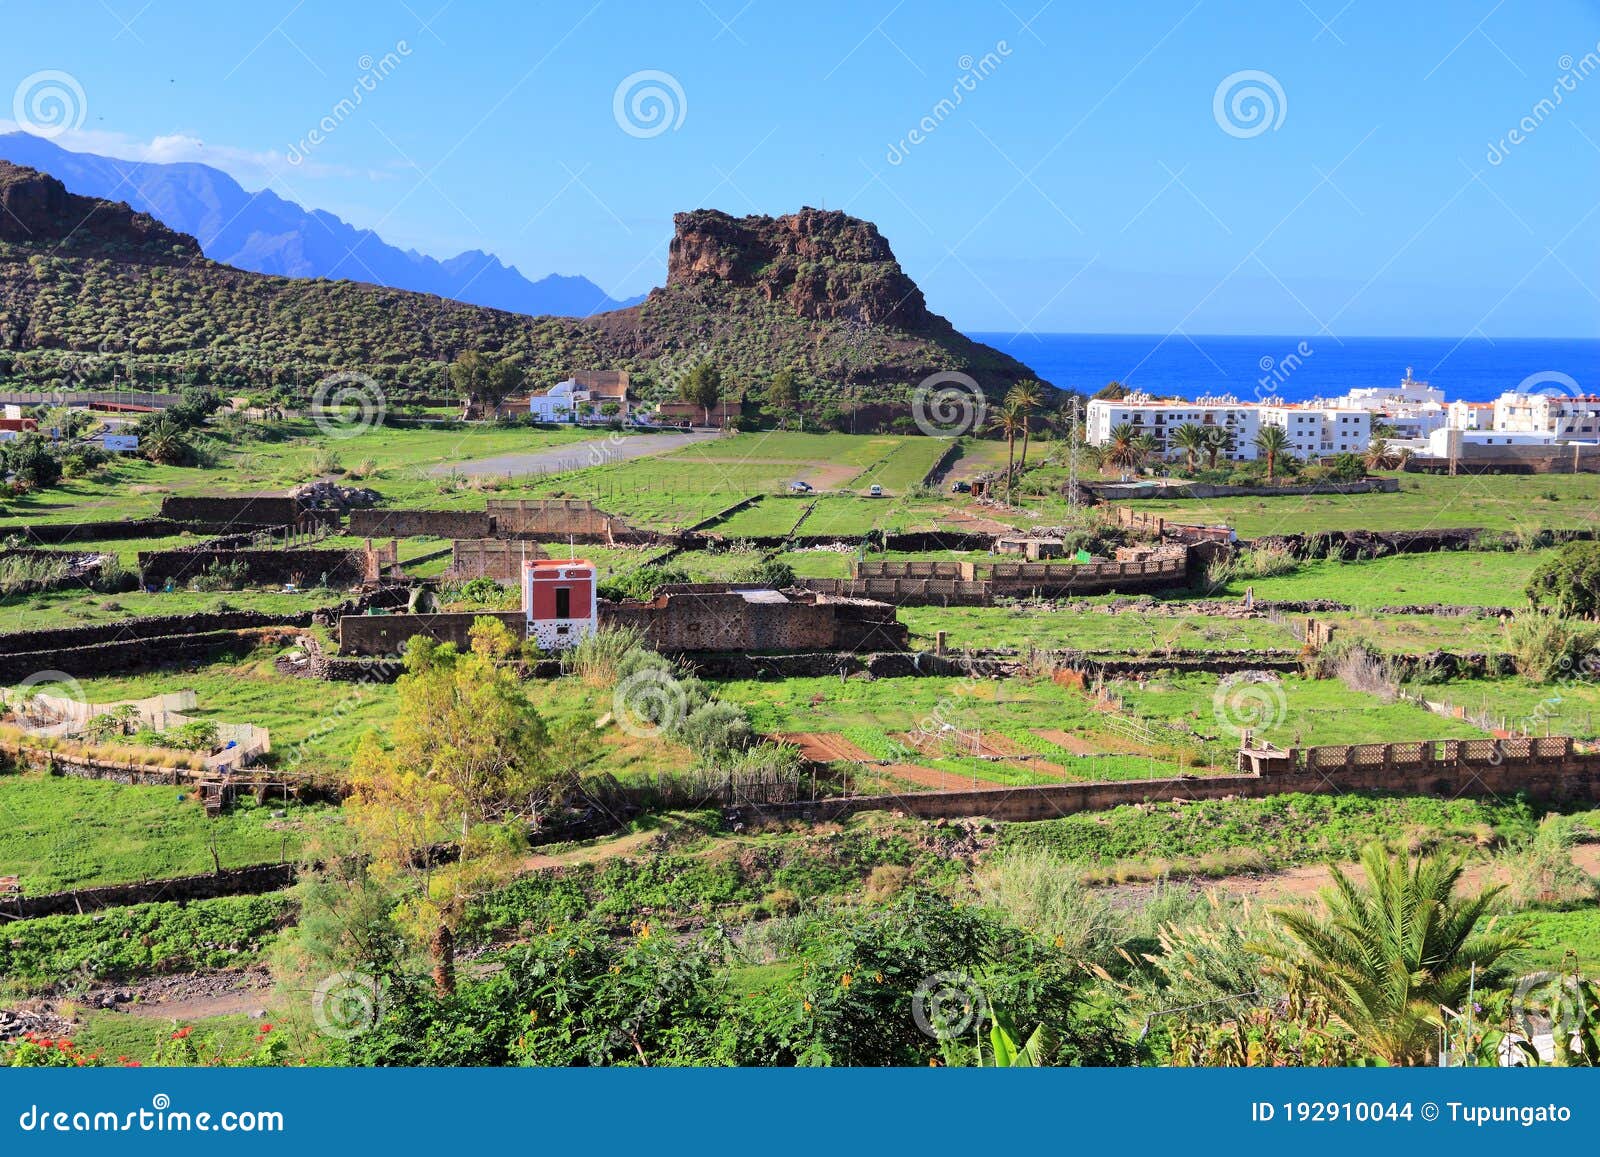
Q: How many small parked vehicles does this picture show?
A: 3